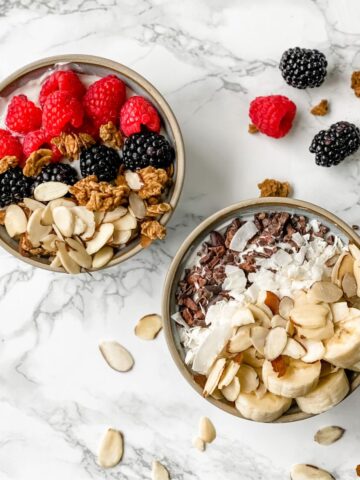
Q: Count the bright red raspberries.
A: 8